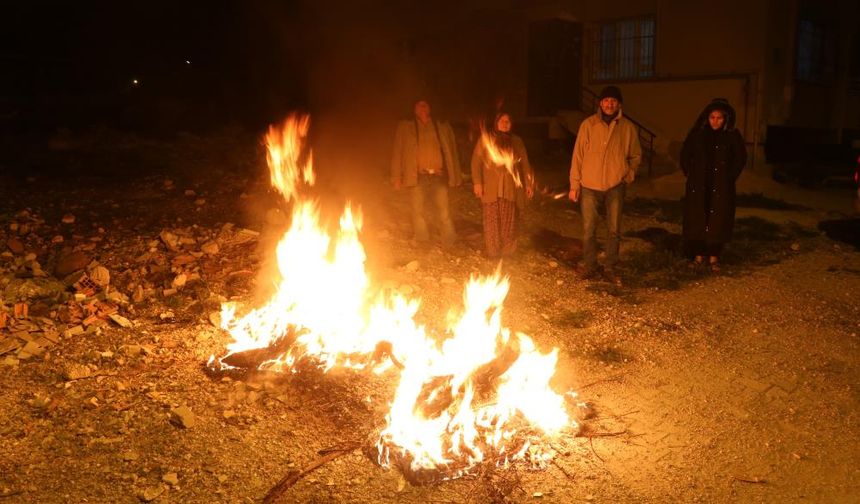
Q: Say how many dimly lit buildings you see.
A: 1